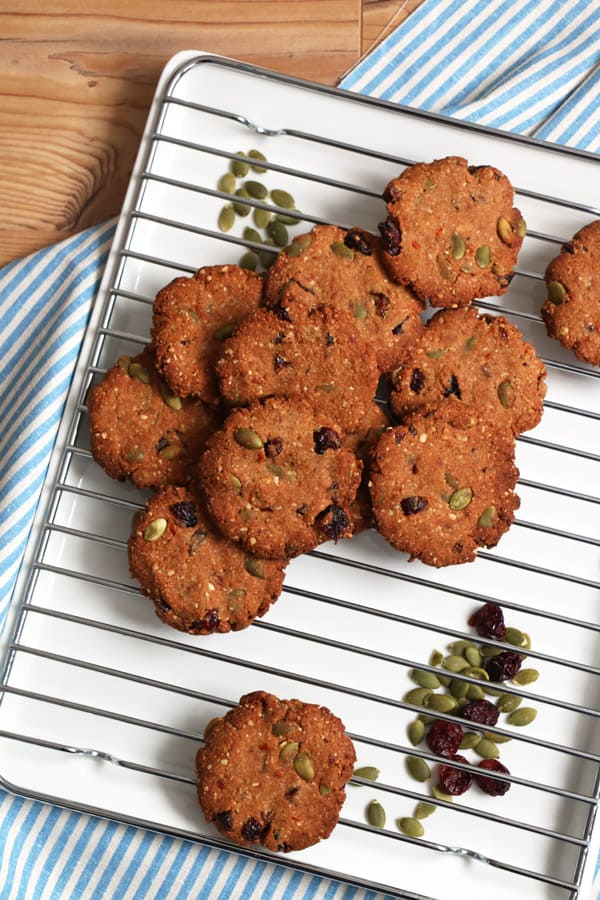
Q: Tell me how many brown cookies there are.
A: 12